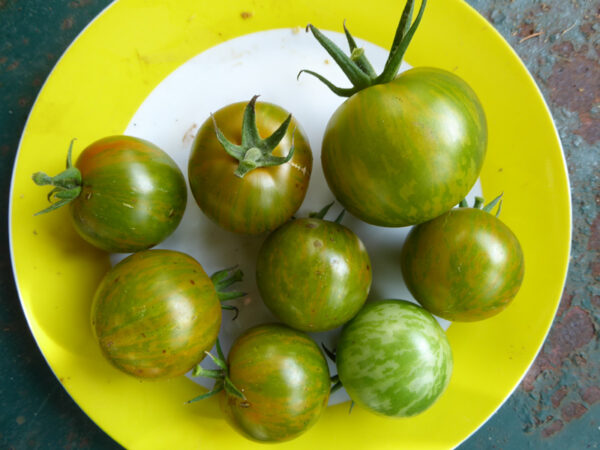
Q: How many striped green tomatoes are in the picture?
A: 8